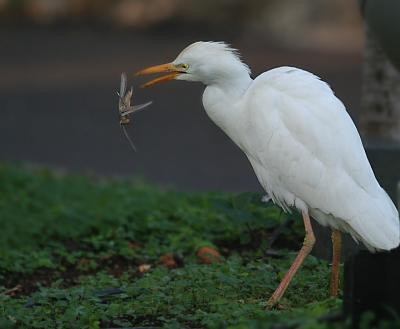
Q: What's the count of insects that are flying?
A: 1